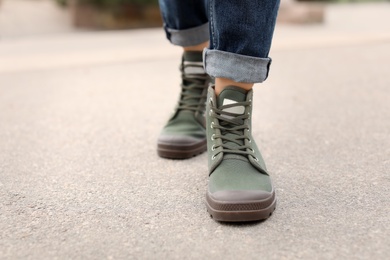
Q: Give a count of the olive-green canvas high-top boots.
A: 2